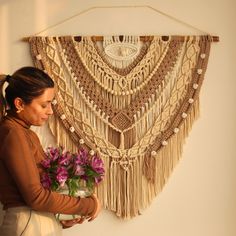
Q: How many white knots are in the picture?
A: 14